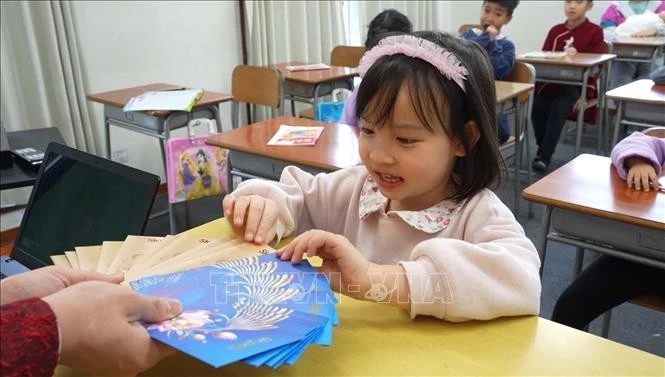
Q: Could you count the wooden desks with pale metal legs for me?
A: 8